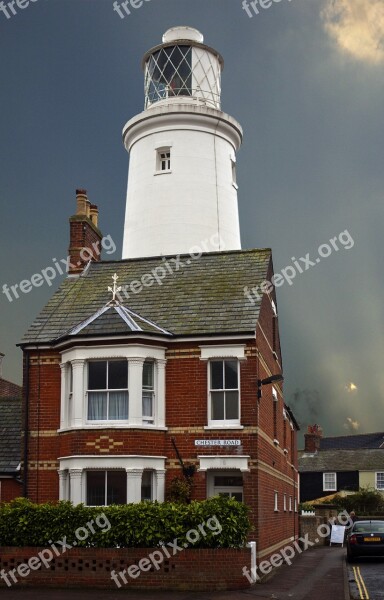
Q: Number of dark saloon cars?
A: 1